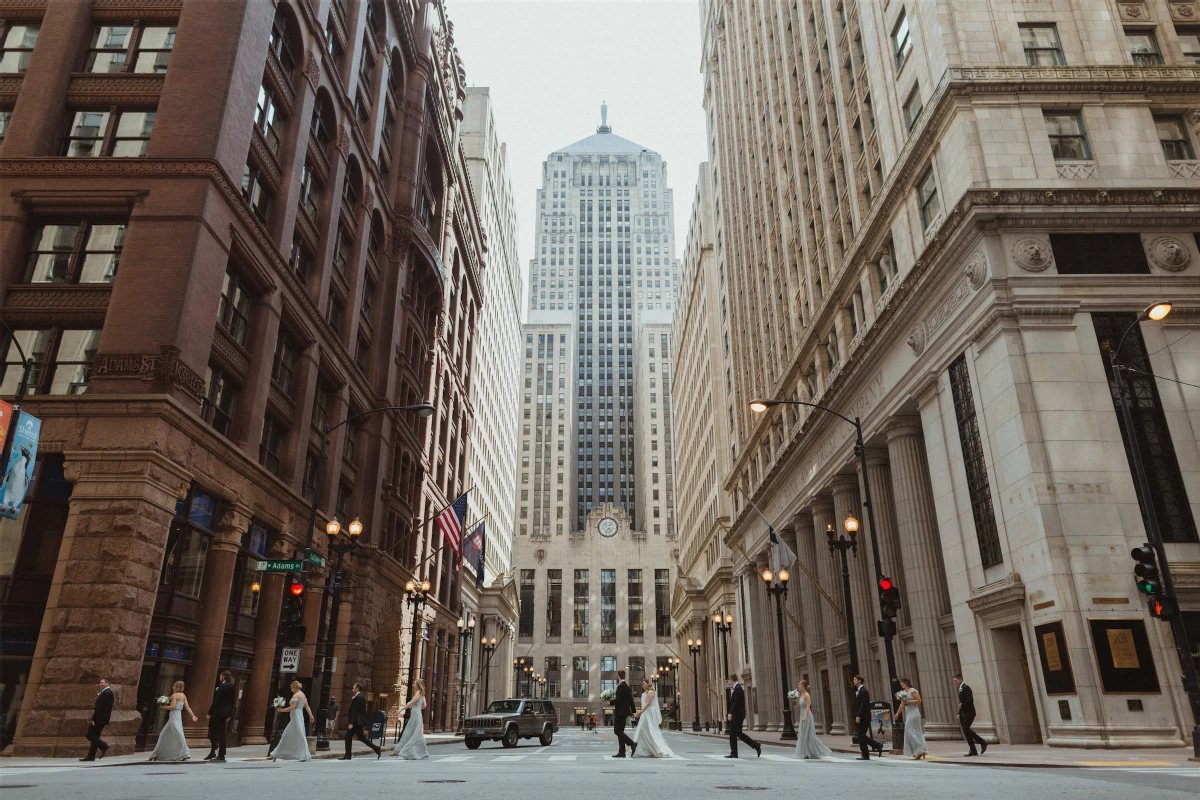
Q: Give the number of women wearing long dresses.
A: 6